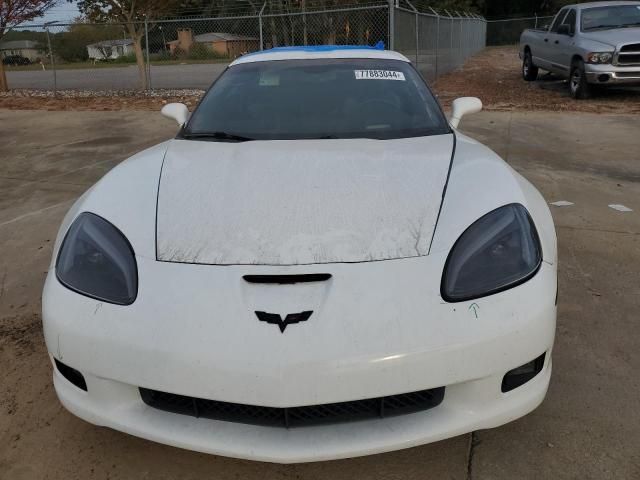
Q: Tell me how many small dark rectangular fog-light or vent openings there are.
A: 2